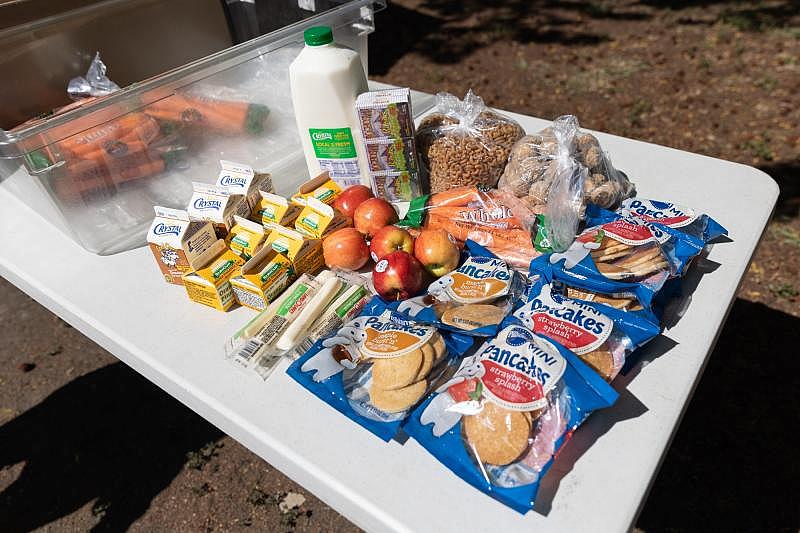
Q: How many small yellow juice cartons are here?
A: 7